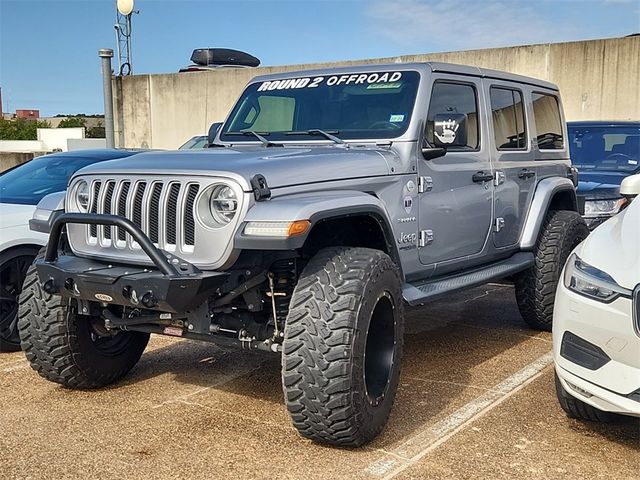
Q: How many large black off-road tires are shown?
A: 3